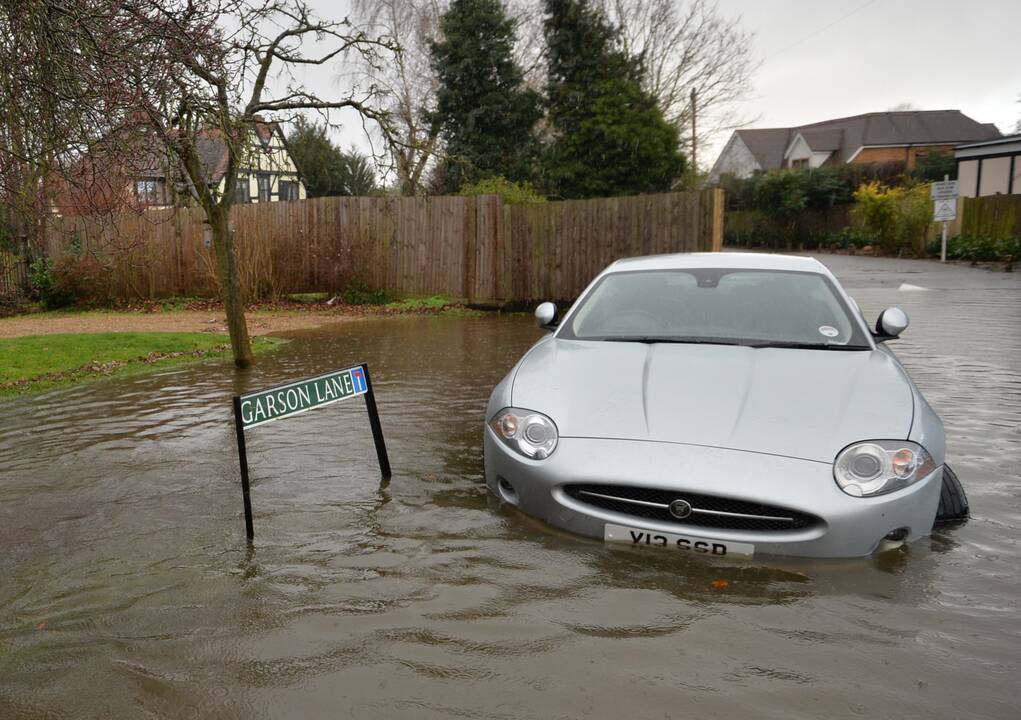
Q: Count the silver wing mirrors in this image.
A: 2